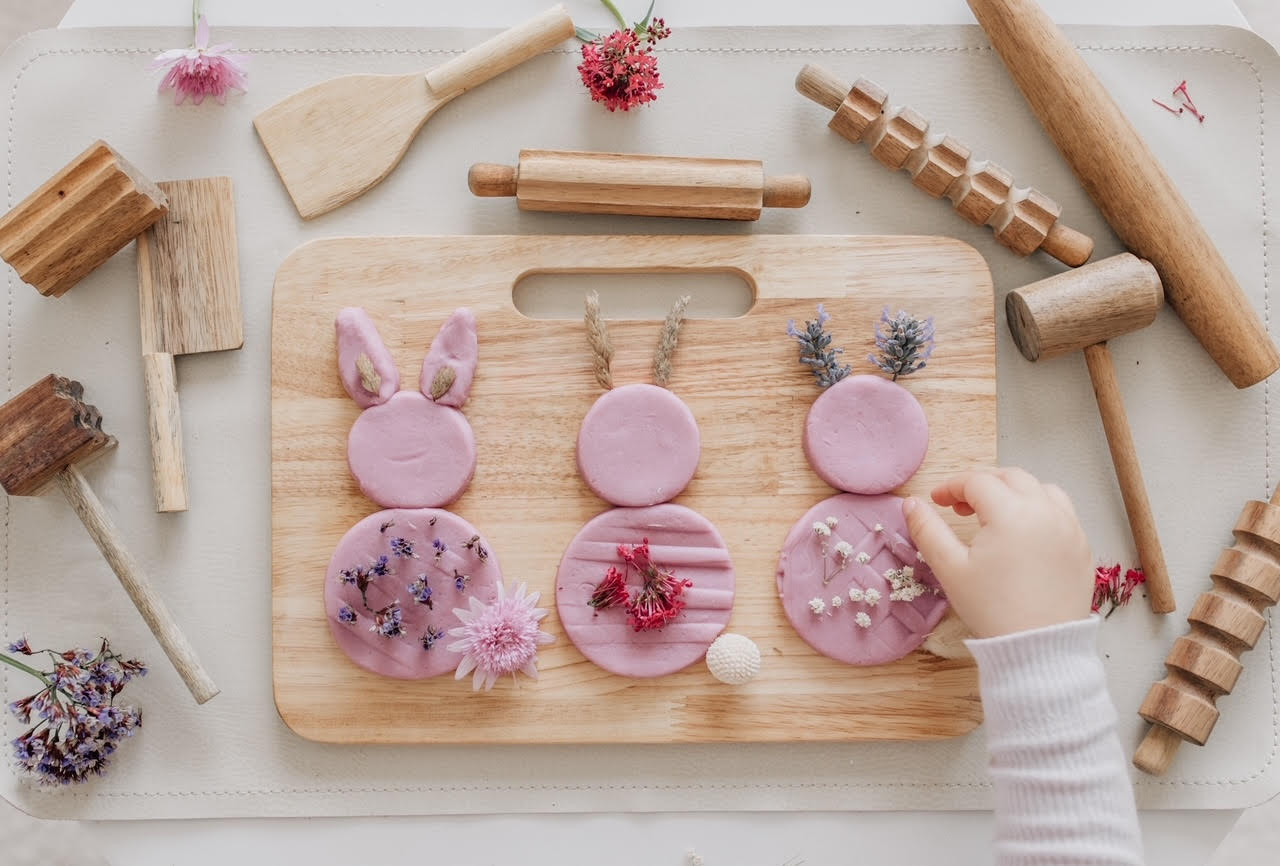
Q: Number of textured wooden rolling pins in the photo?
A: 3